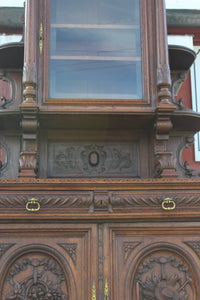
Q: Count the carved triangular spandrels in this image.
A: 4